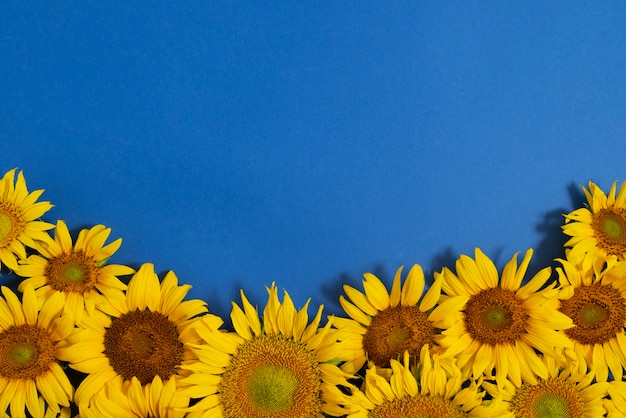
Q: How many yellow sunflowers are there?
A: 12